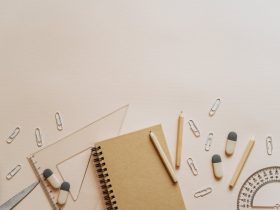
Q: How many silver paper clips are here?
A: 10